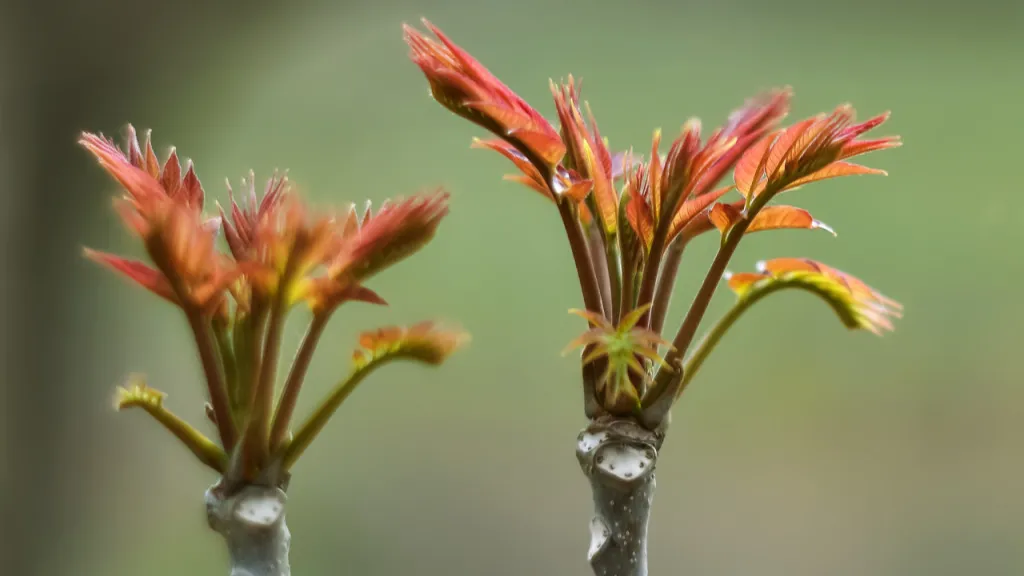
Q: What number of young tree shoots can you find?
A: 2